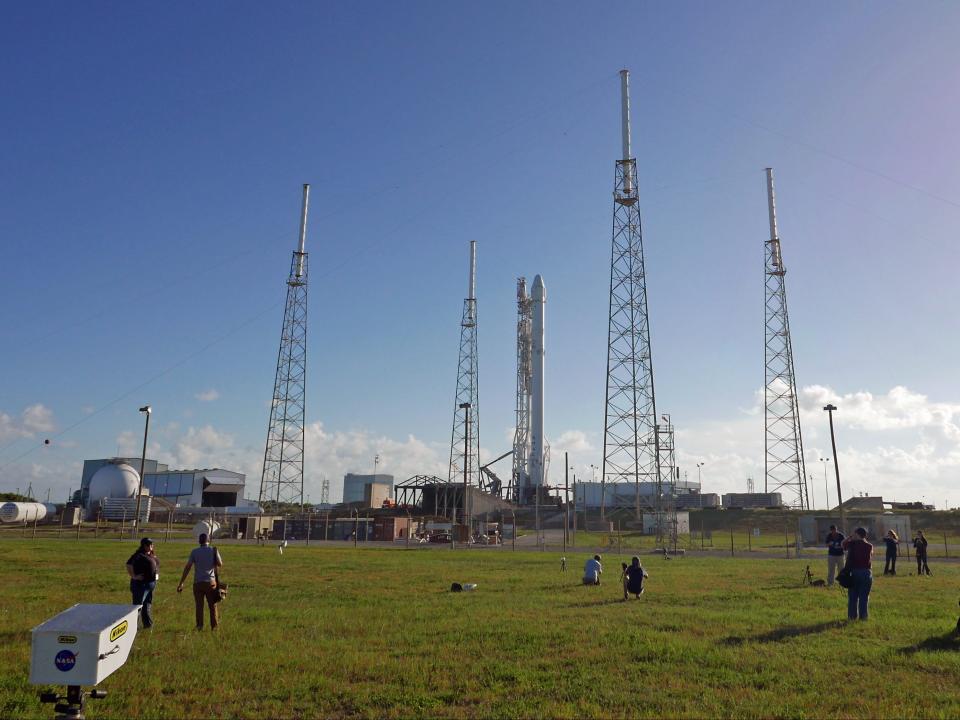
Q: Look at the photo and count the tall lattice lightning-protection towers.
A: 4